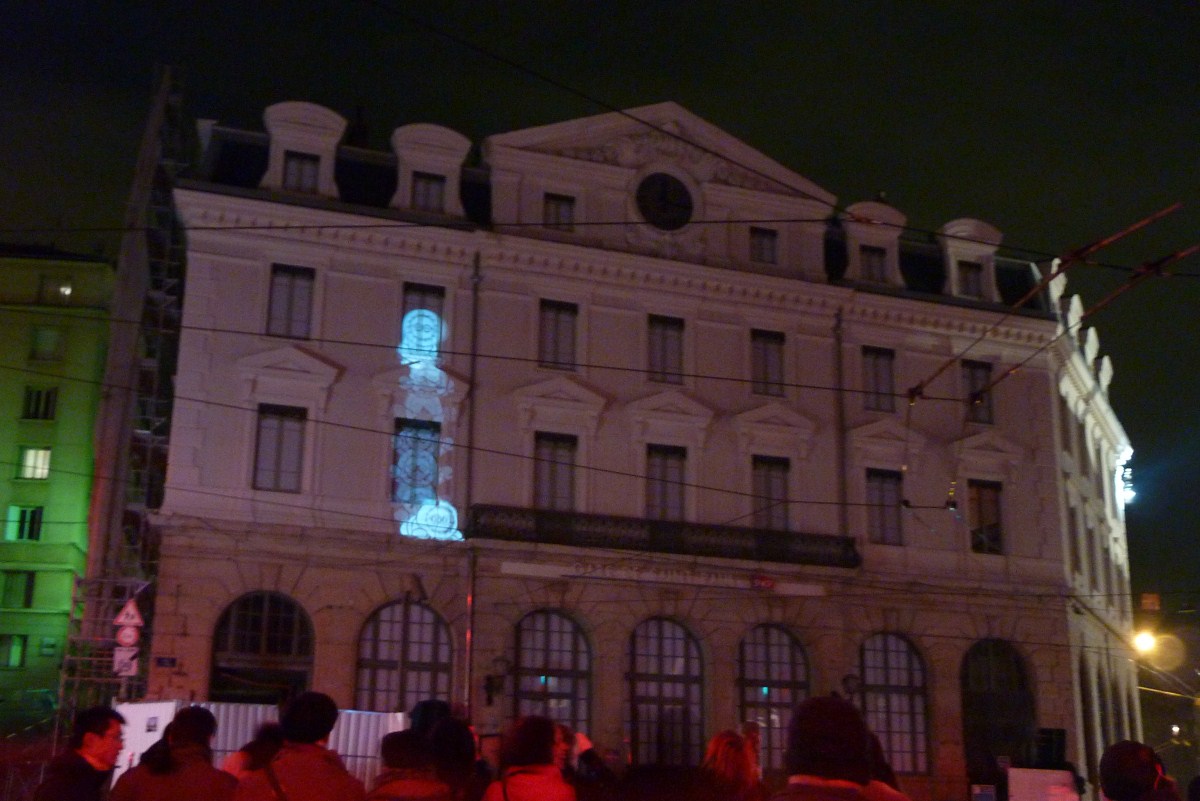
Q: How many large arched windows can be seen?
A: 7